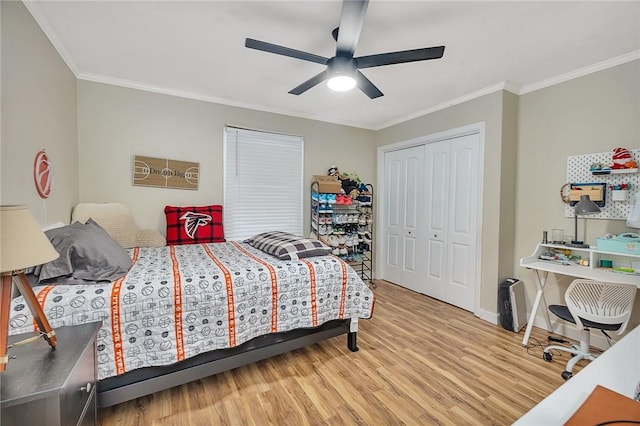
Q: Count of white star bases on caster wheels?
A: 1